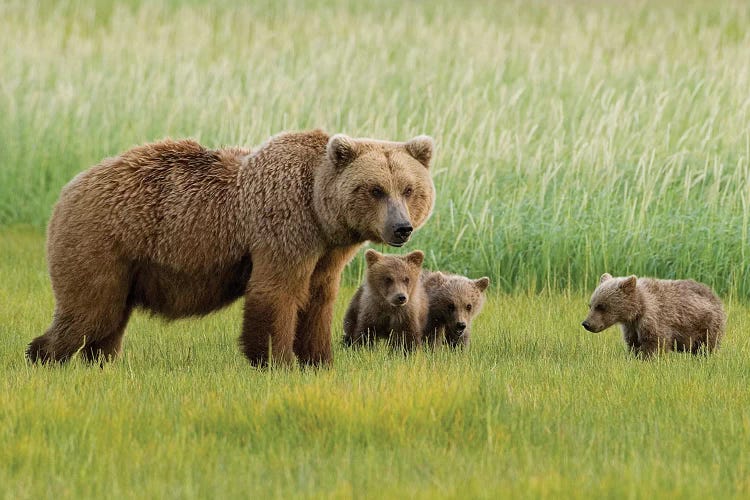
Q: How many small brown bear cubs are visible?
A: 3